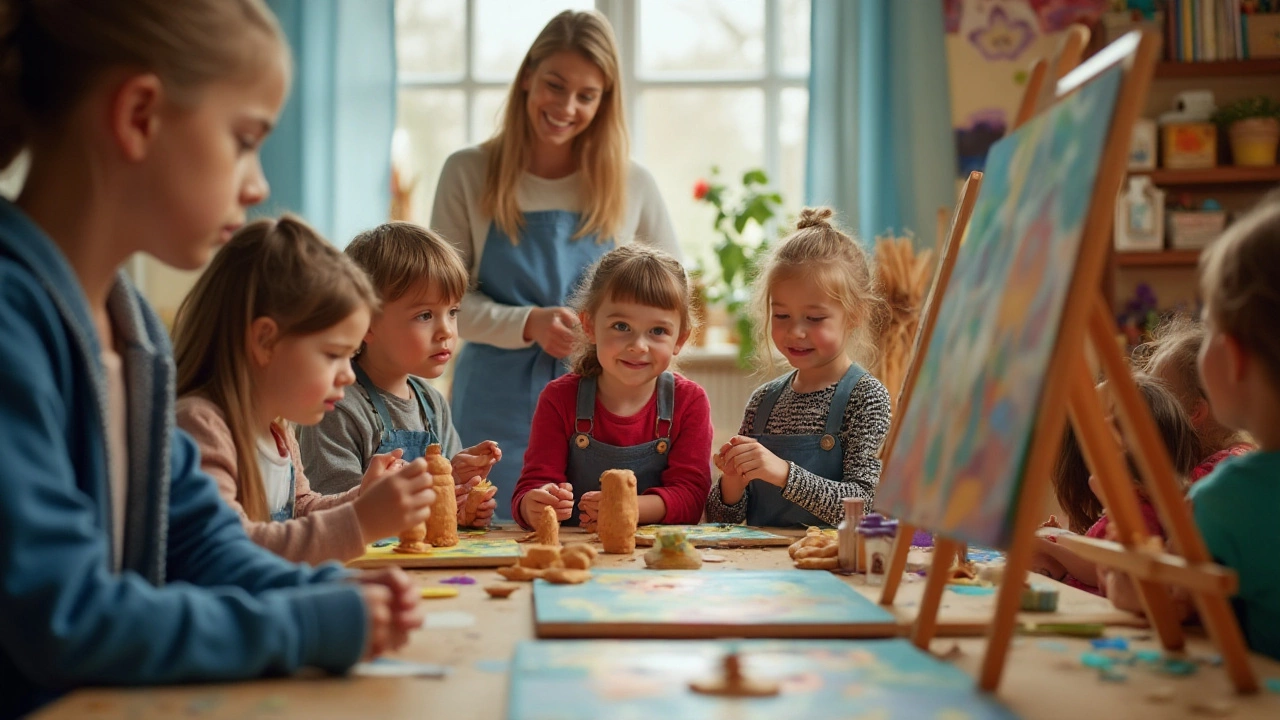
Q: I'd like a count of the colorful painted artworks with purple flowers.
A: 1